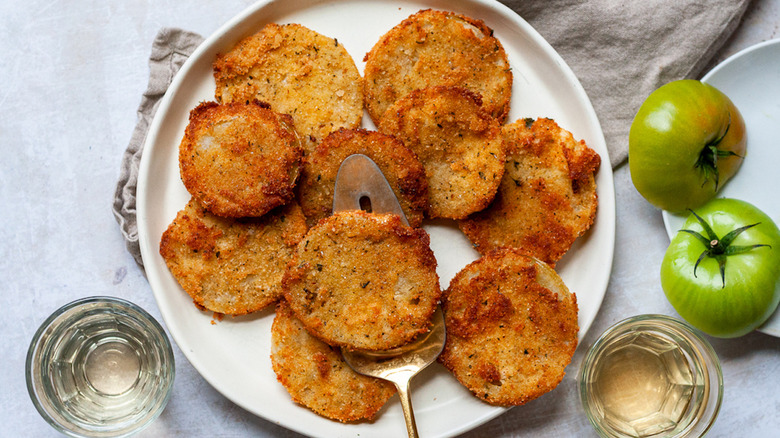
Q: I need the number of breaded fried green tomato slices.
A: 10